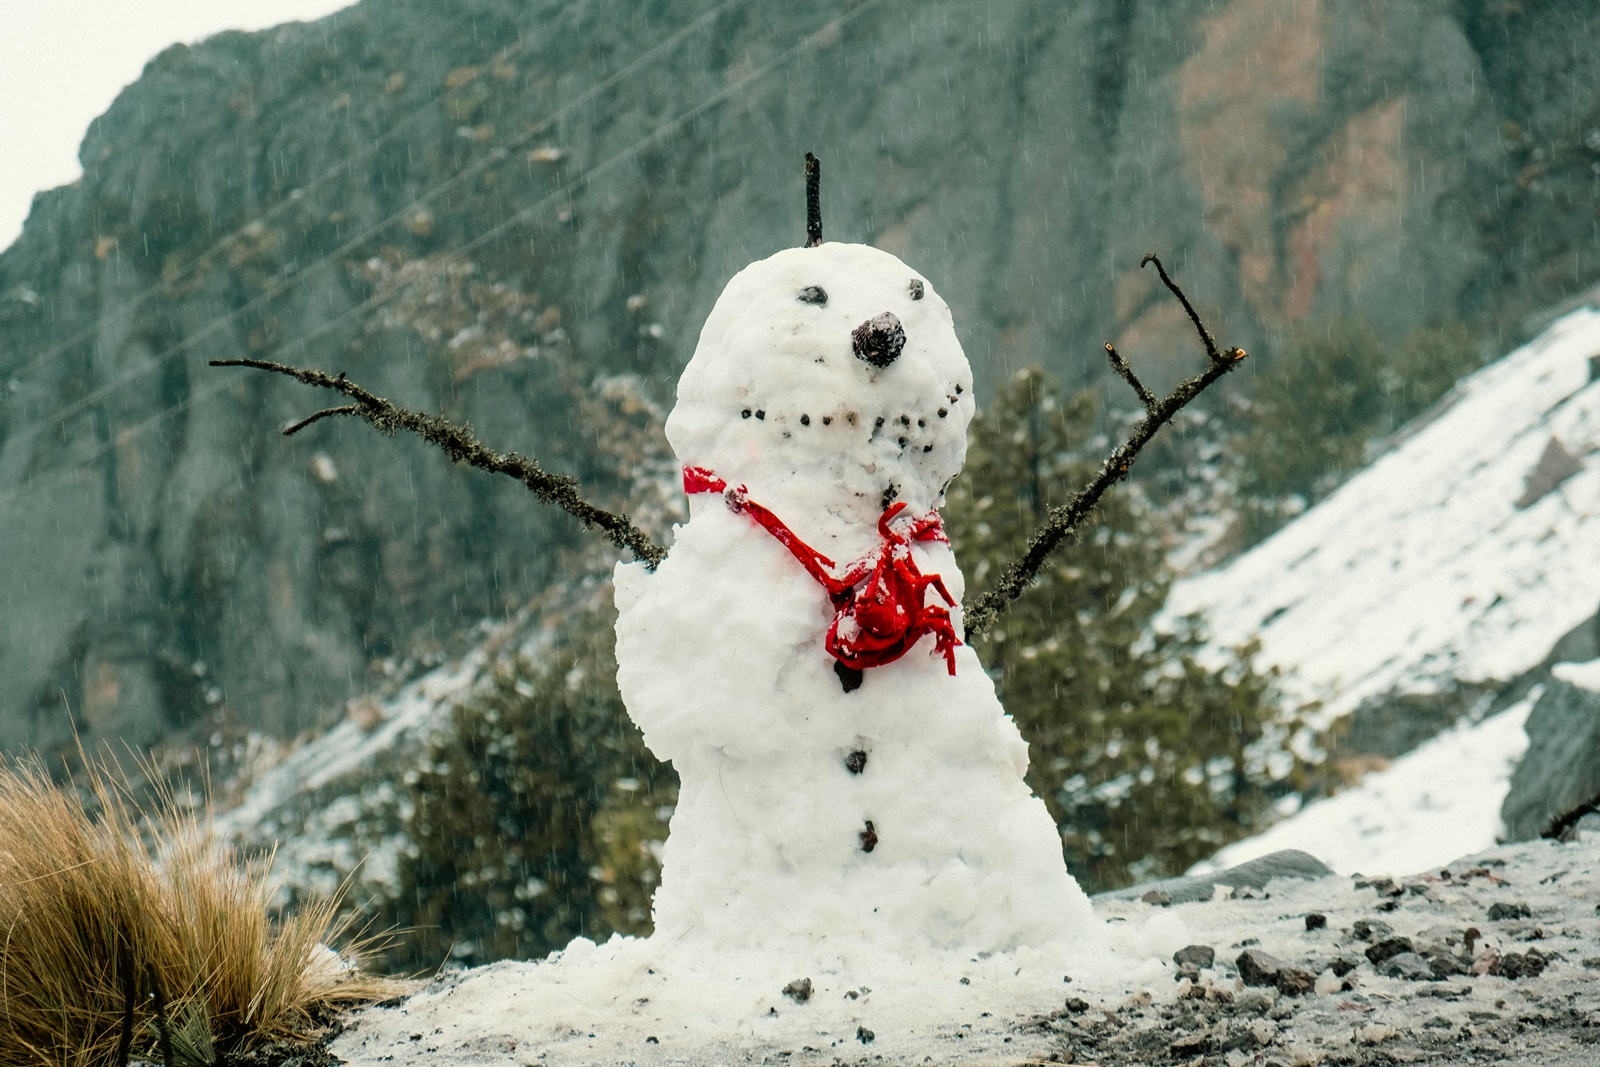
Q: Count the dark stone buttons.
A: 3